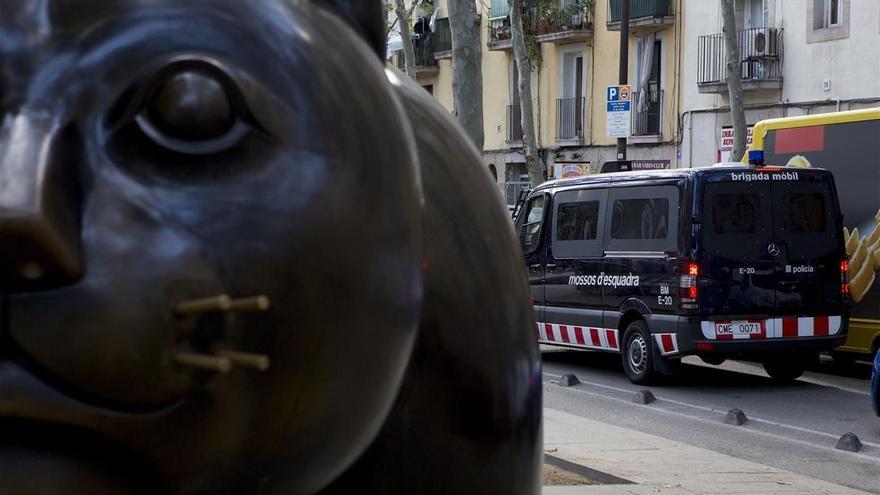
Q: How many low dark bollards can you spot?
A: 4